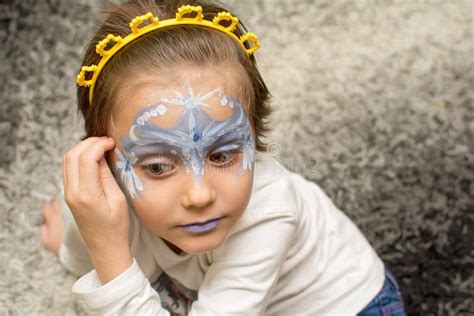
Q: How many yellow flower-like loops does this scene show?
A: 6